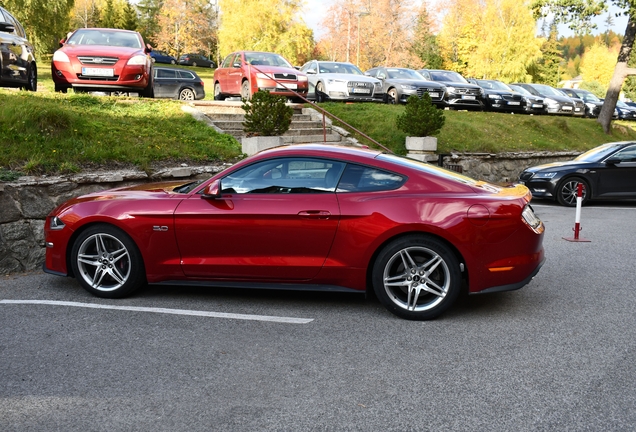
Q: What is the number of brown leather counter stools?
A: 0